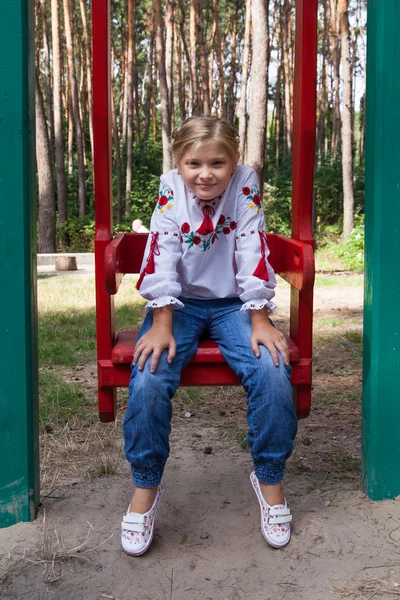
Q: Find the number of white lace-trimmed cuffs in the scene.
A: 2